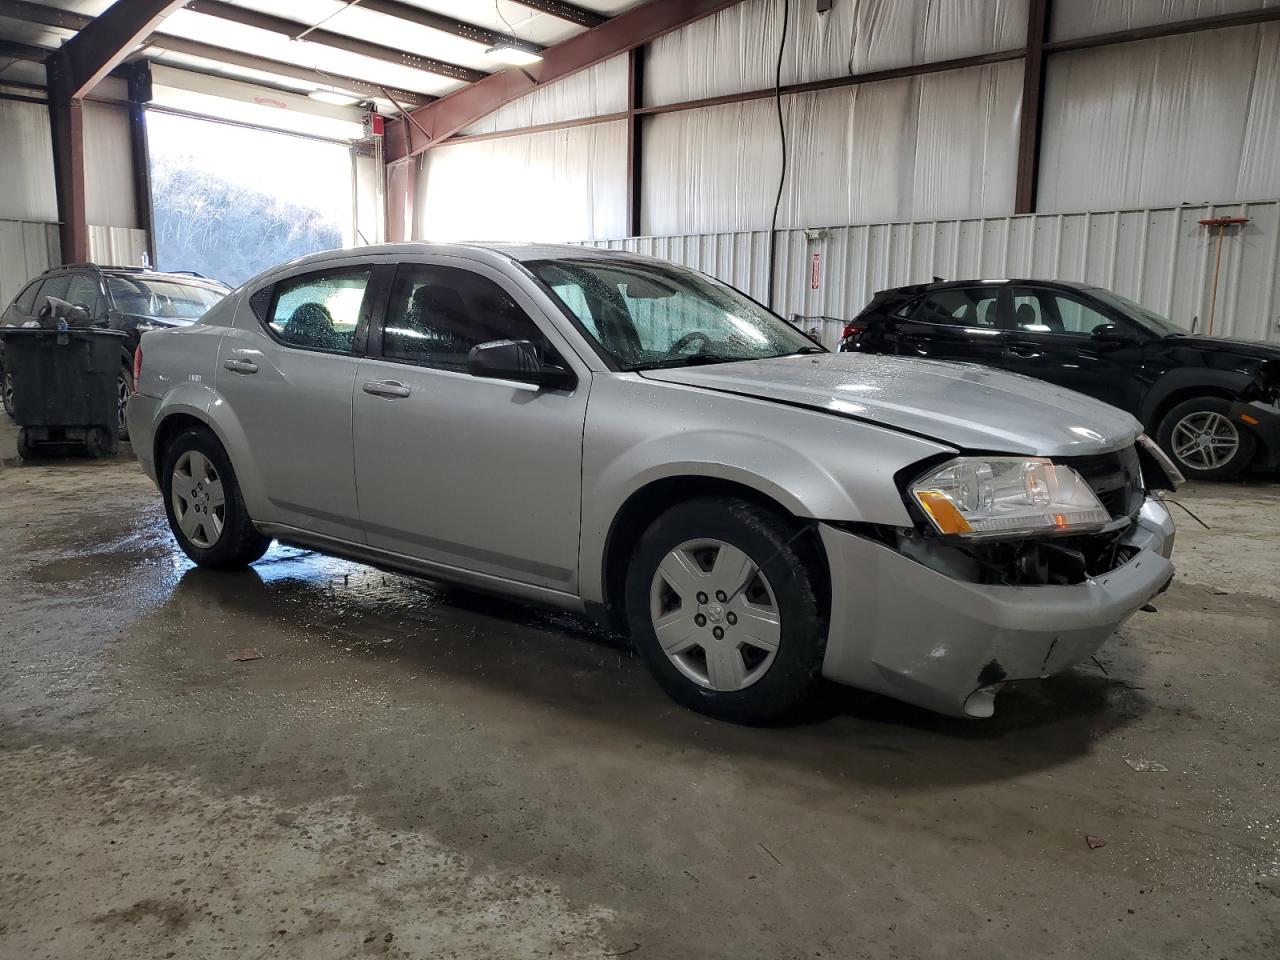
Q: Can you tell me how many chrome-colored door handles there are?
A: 2